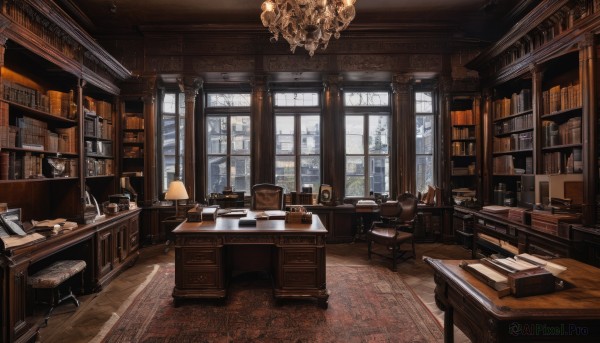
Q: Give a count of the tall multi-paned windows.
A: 5